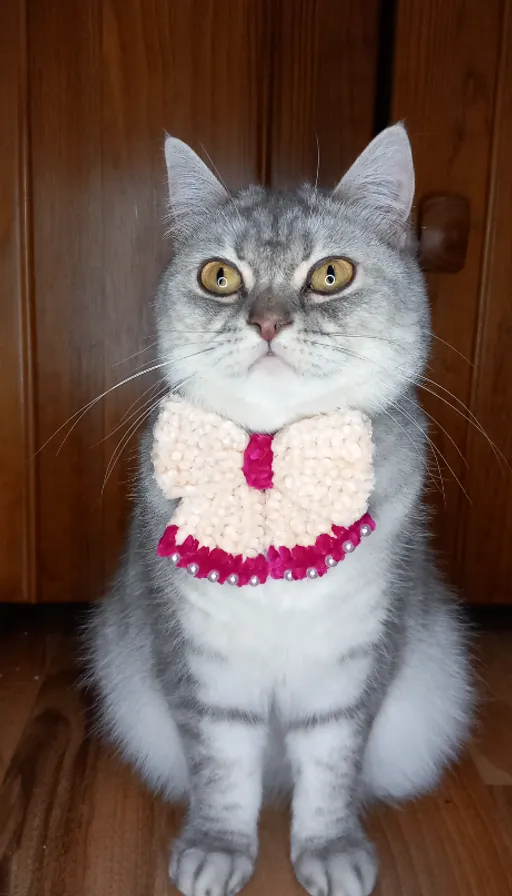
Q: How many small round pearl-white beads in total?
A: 10